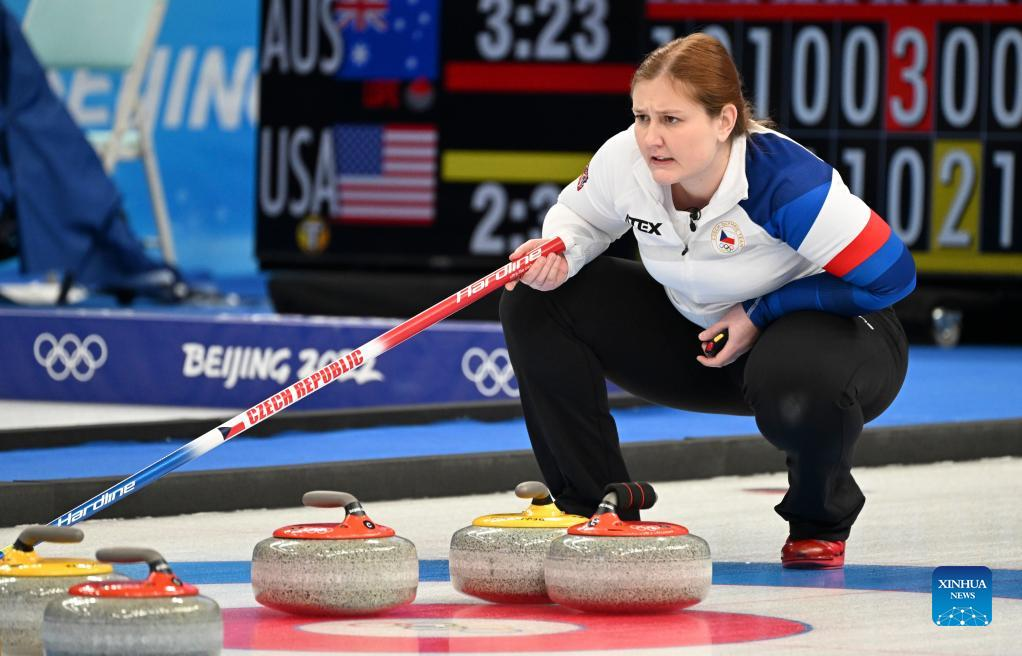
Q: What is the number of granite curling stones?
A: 5